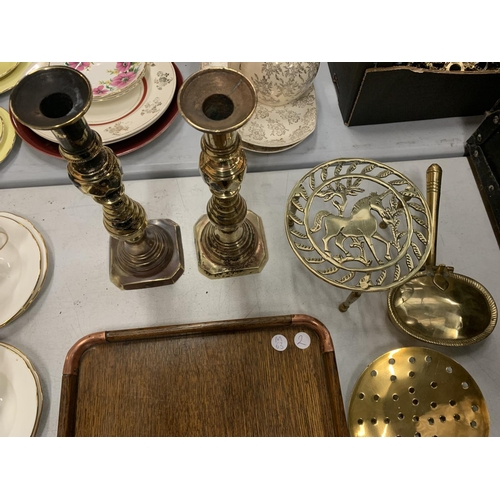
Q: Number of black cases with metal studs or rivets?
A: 1